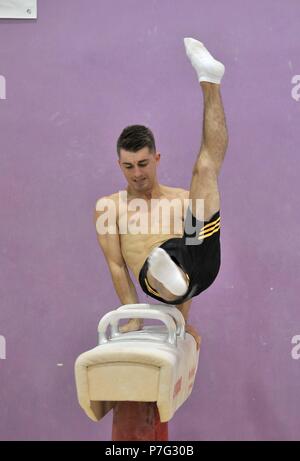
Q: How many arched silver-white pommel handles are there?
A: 2